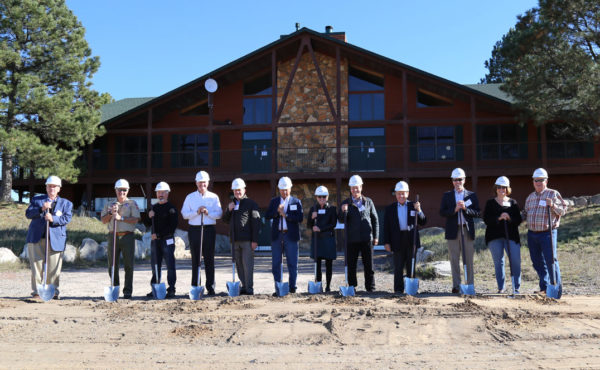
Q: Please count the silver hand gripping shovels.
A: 12